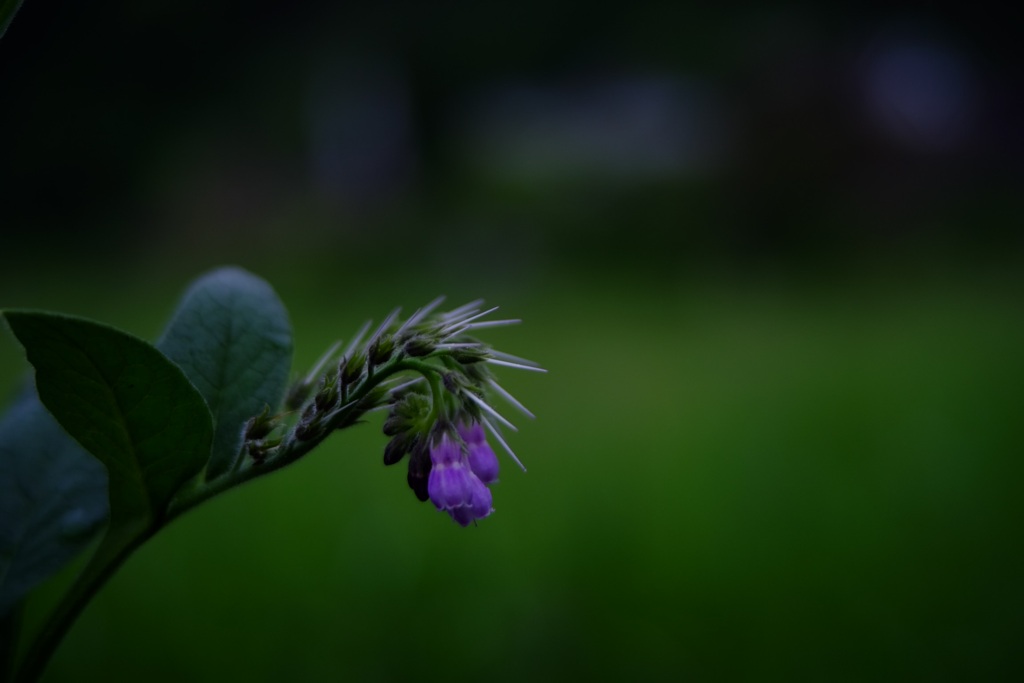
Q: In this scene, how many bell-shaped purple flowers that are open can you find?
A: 3